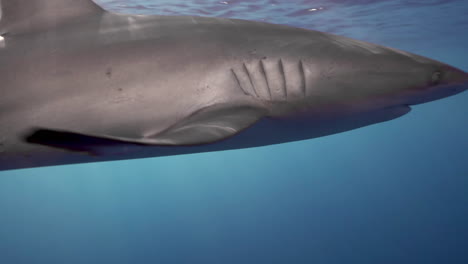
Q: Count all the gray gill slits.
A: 5